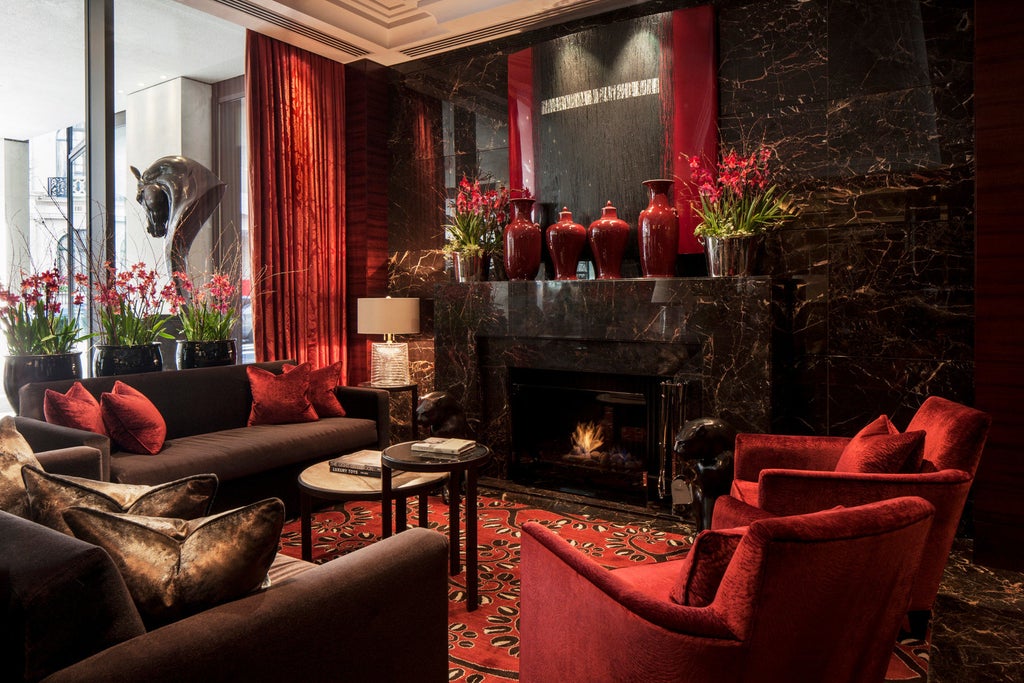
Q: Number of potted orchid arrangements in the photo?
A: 5